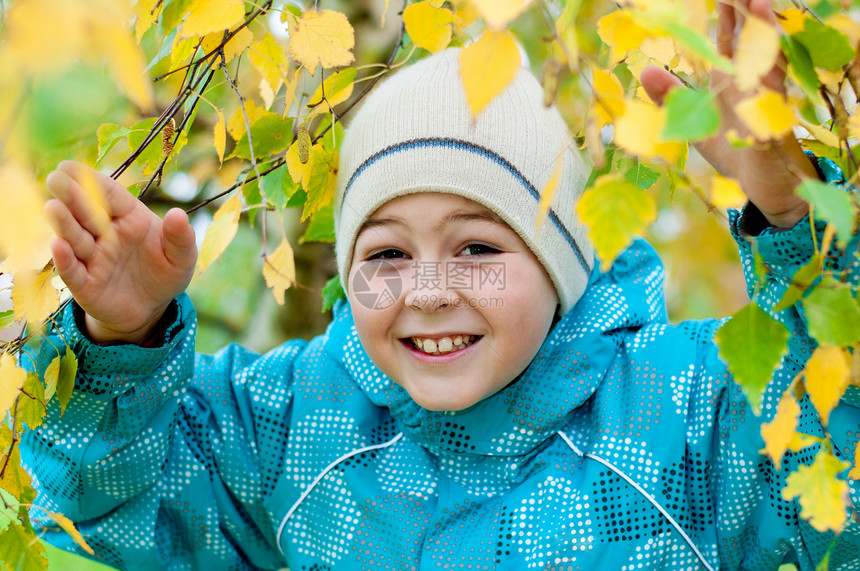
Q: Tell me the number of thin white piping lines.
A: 2